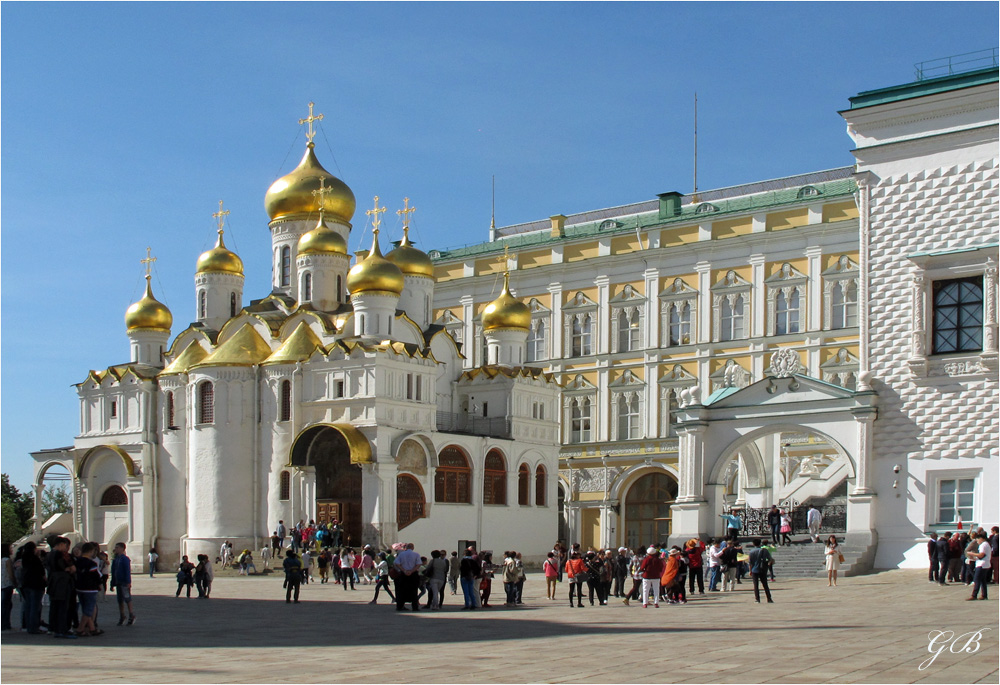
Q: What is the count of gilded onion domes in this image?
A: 7